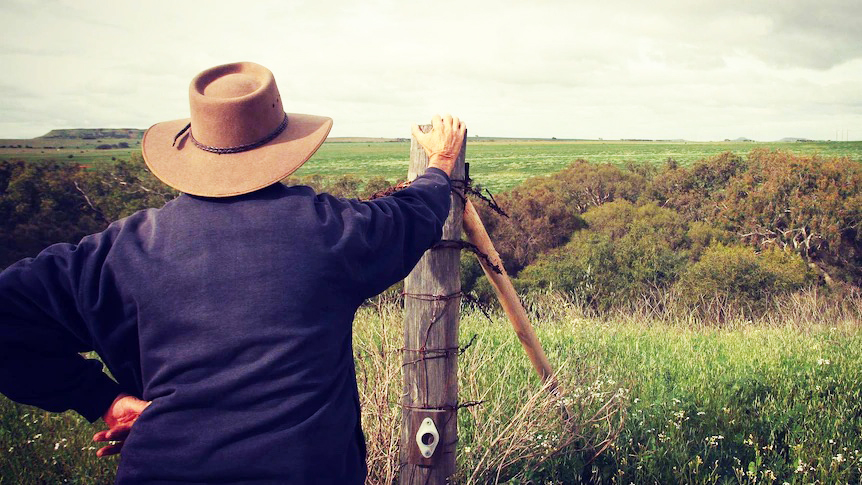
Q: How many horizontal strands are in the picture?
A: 5